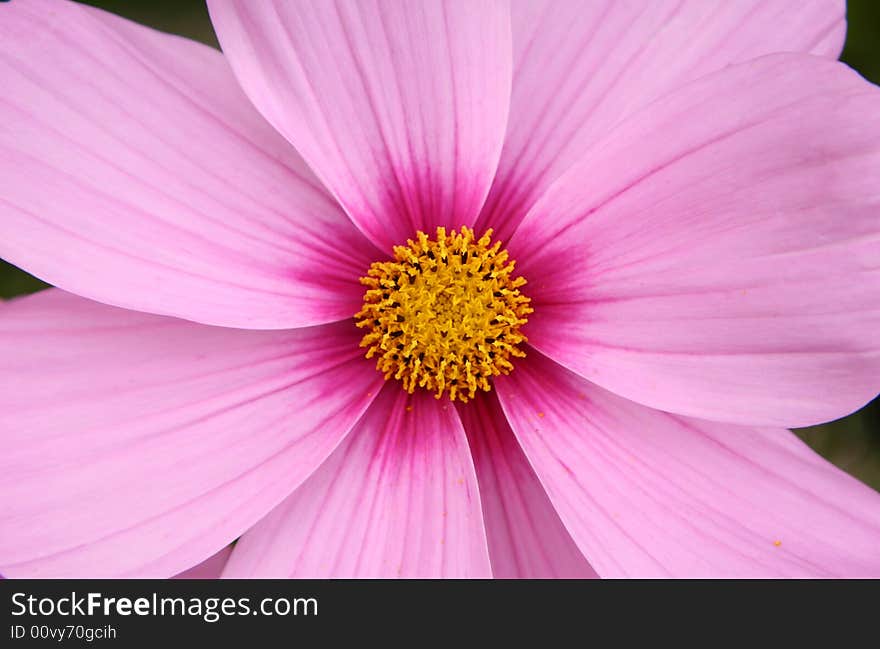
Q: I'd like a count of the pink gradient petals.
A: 8